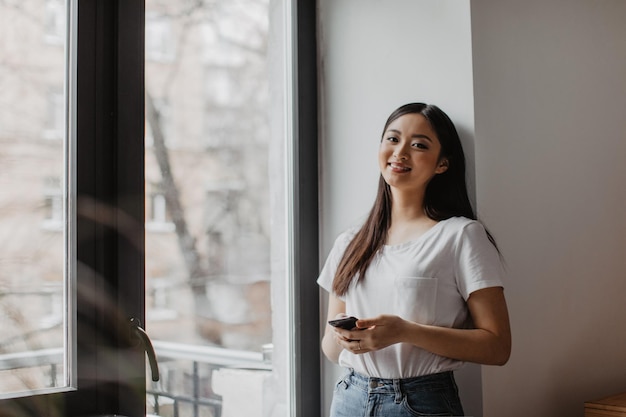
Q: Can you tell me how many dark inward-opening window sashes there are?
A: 1